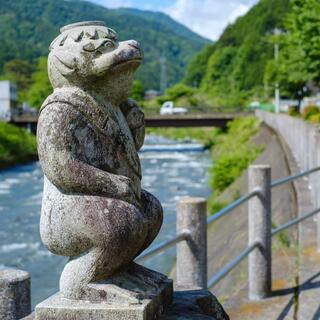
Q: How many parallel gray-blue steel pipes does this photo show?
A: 2